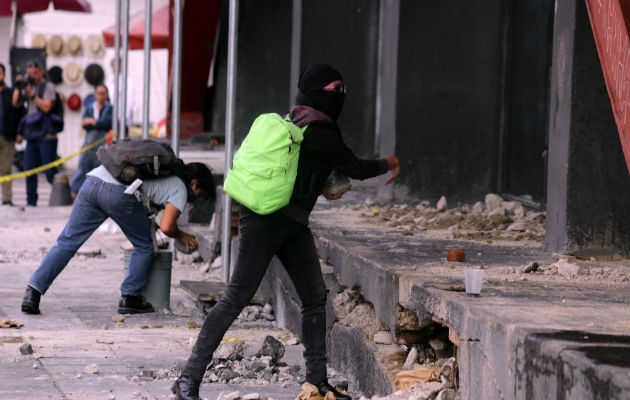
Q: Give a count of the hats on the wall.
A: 8